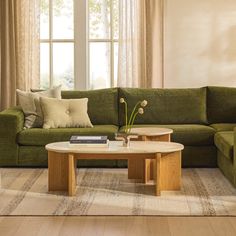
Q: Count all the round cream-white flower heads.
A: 3